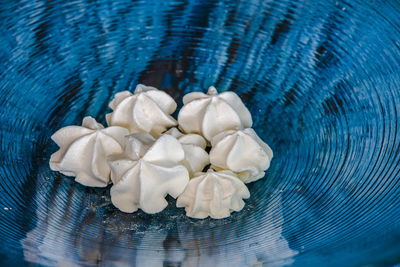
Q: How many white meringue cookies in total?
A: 7